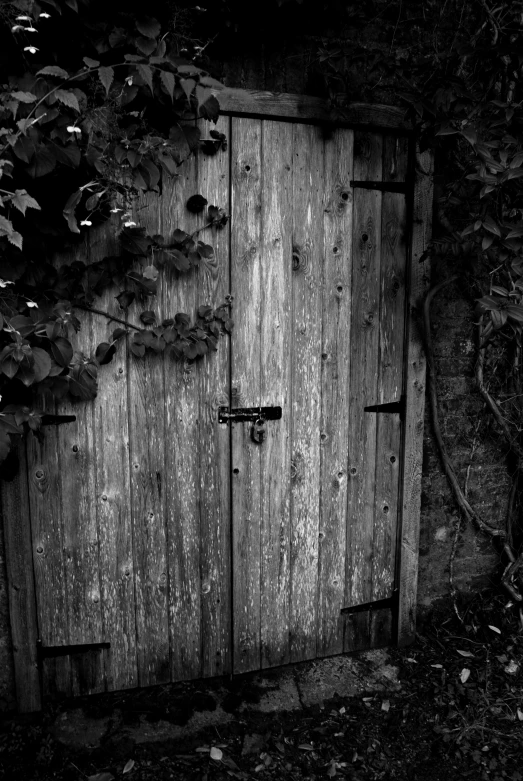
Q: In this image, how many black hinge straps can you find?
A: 5